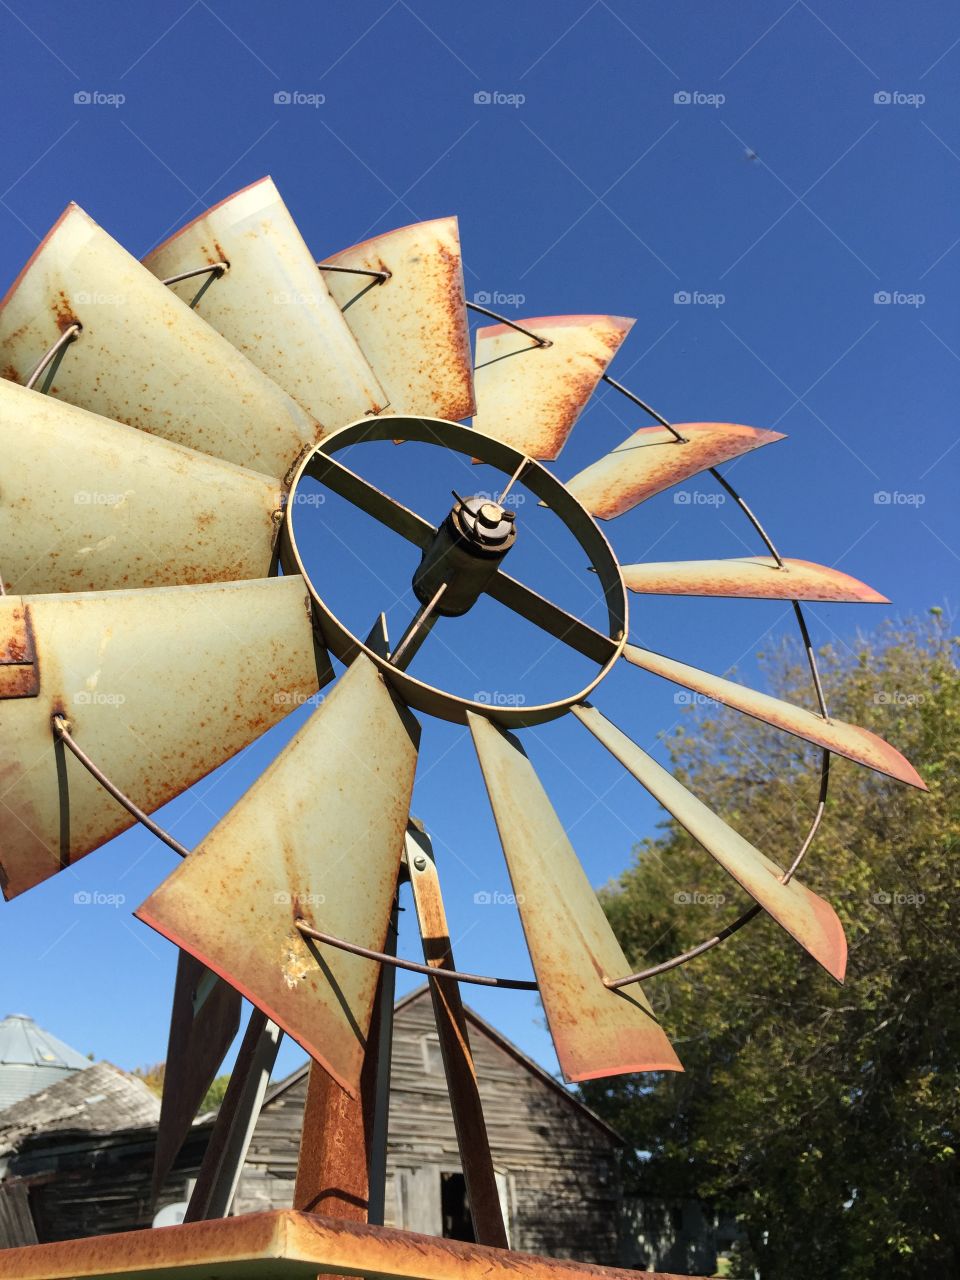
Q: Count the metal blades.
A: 12